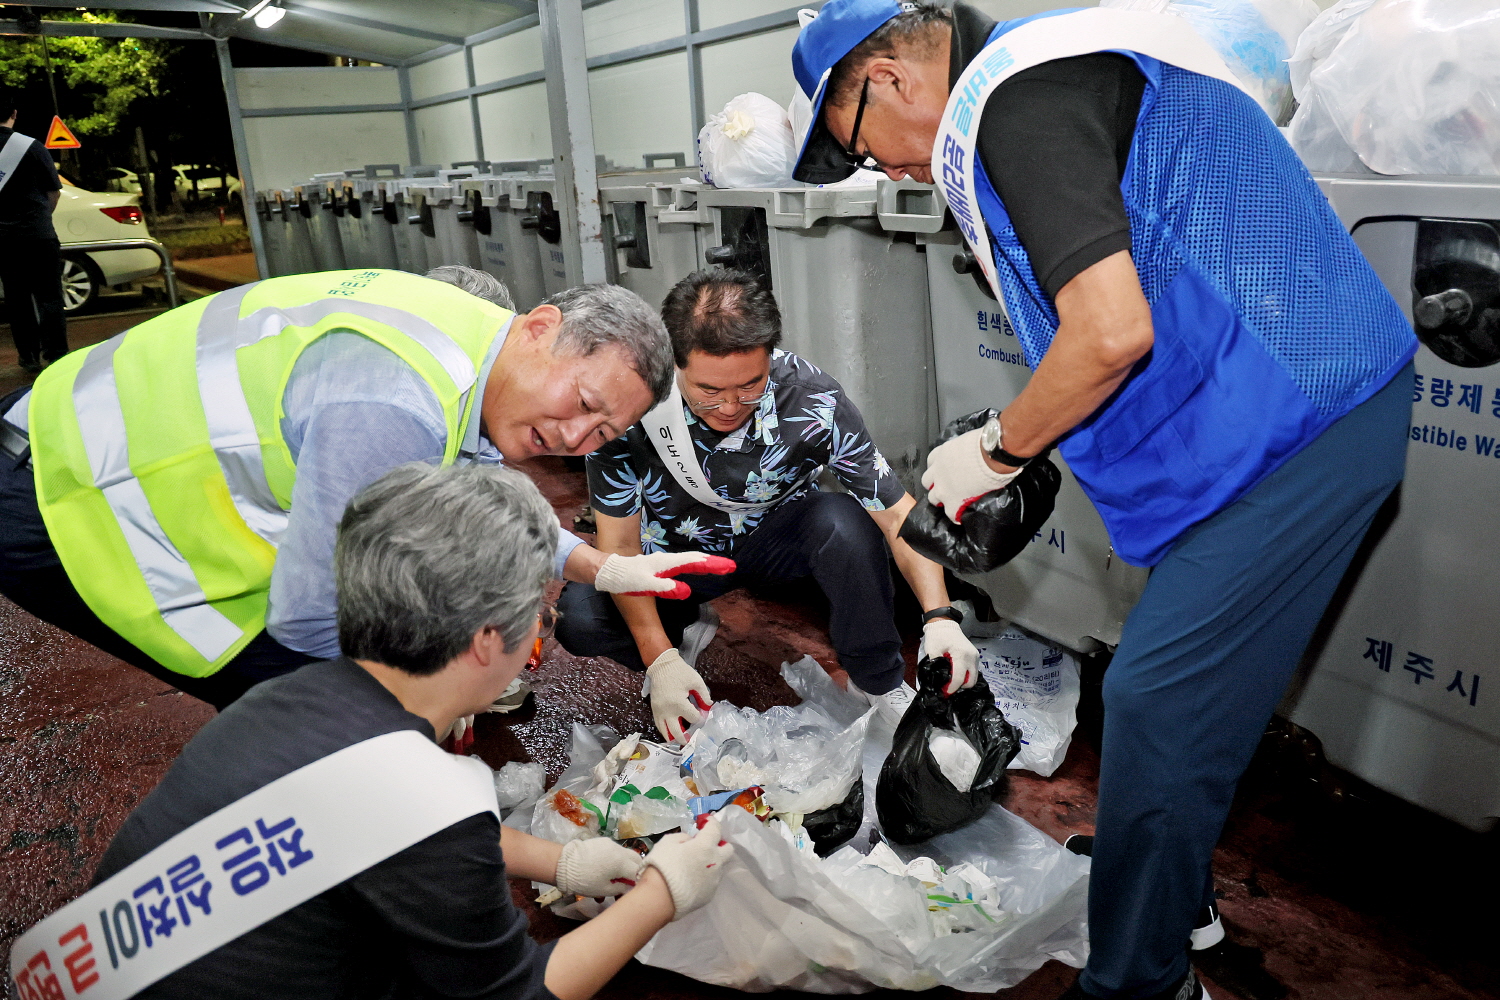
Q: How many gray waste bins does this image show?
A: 13